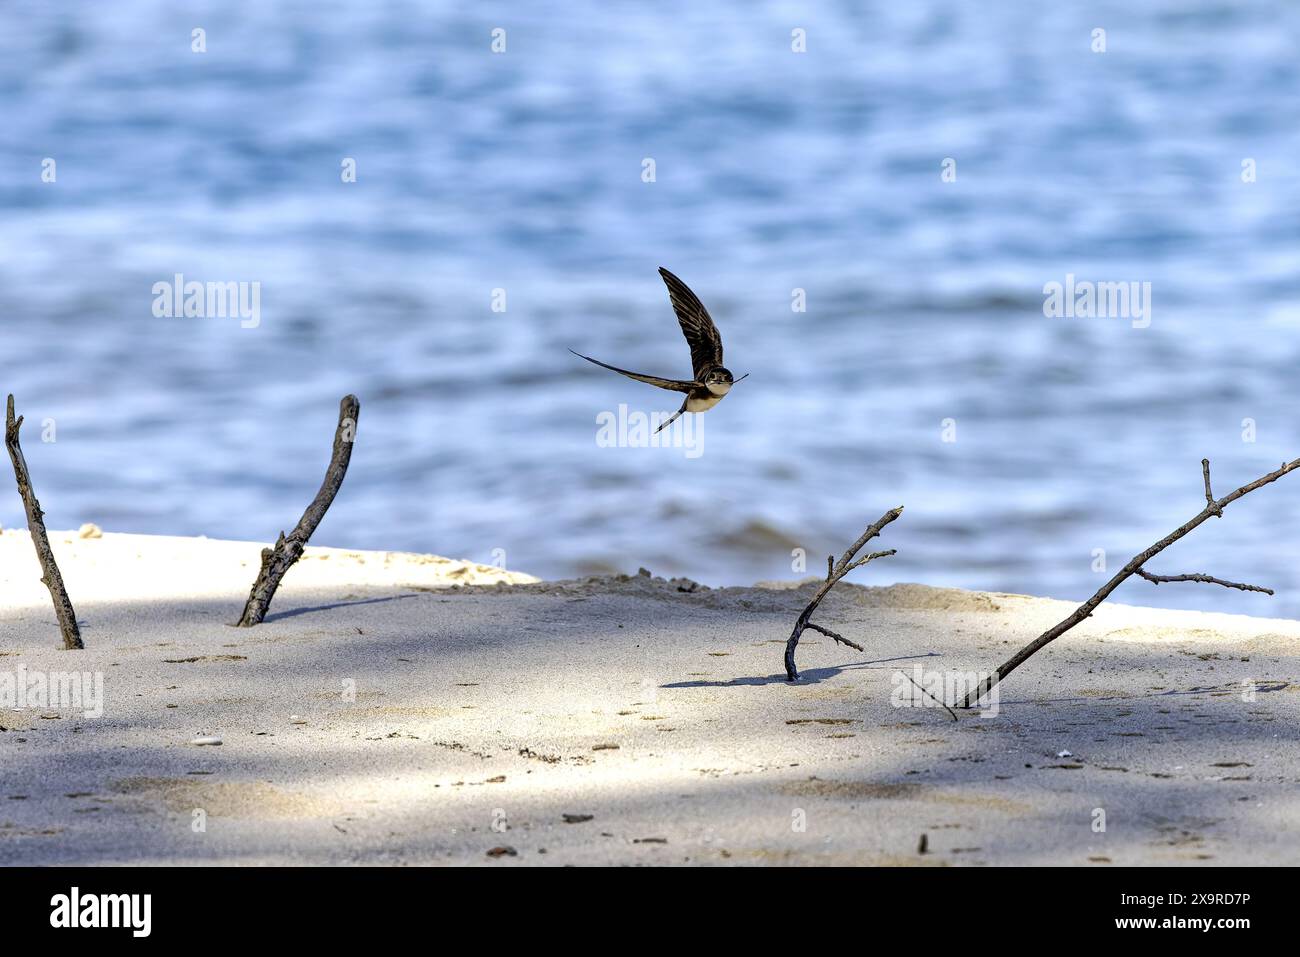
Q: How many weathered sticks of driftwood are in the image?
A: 4